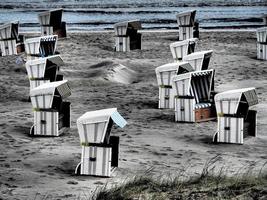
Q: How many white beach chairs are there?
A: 14